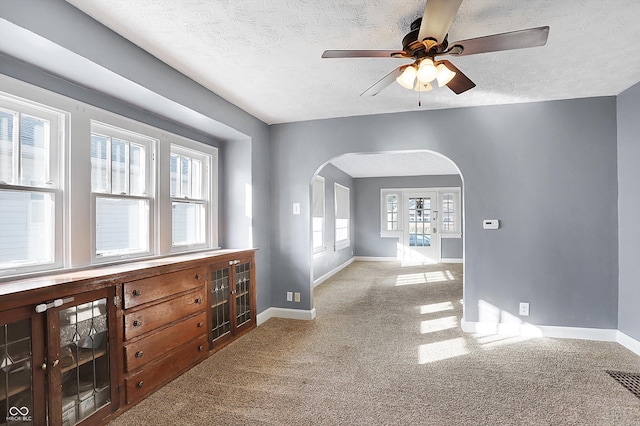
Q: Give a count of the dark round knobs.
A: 8